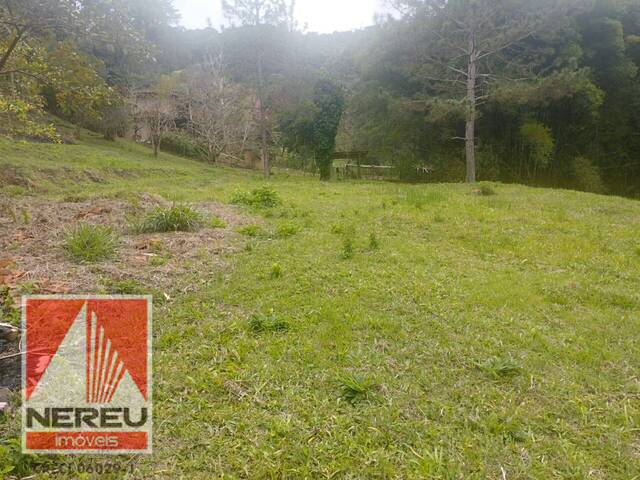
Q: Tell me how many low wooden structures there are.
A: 1